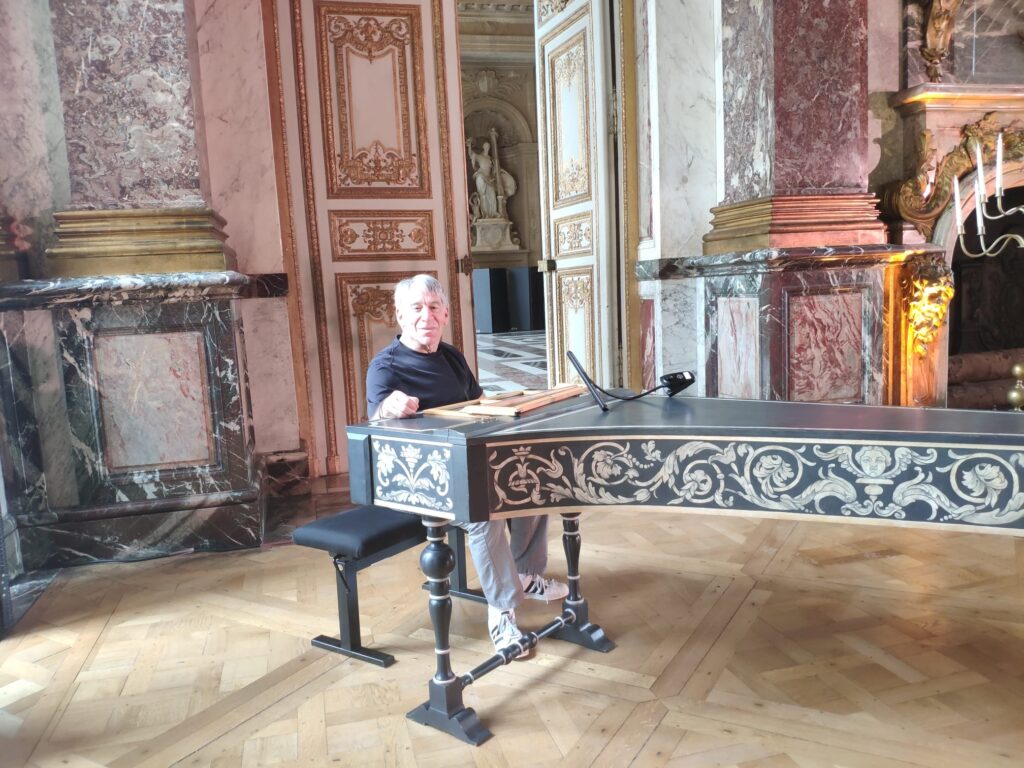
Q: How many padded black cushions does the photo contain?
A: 1